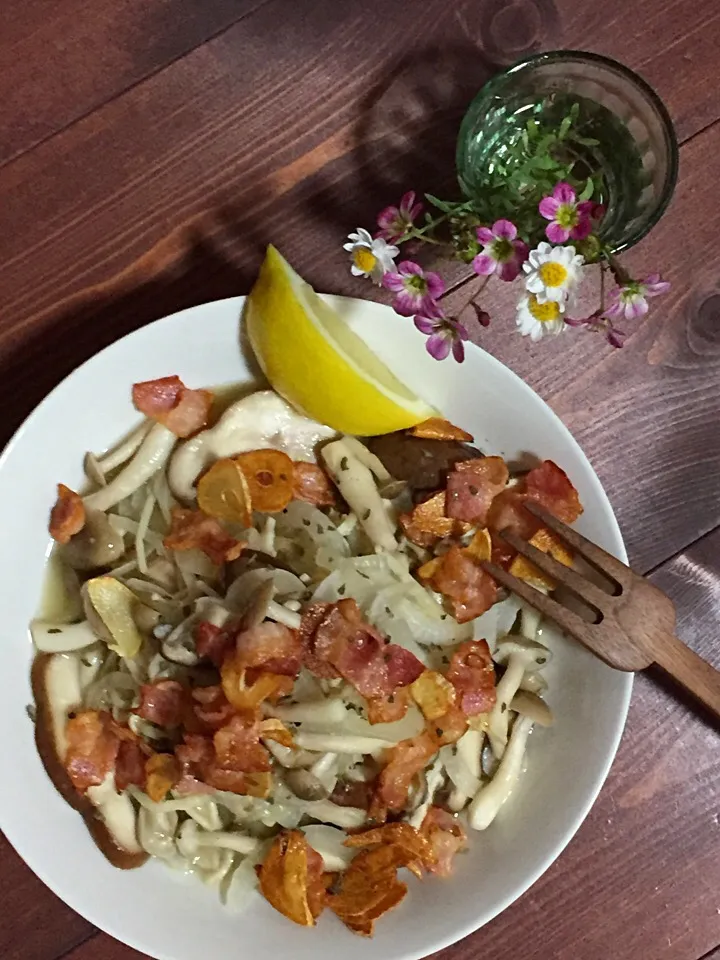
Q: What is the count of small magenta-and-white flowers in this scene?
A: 7